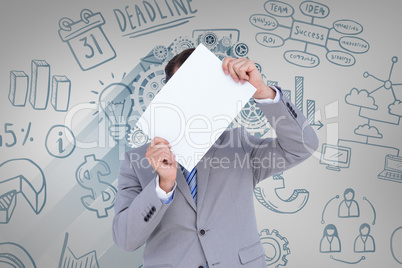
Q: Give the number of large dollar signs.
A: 1